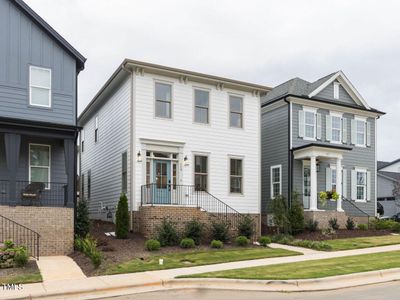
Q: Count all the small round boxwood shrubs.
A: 5